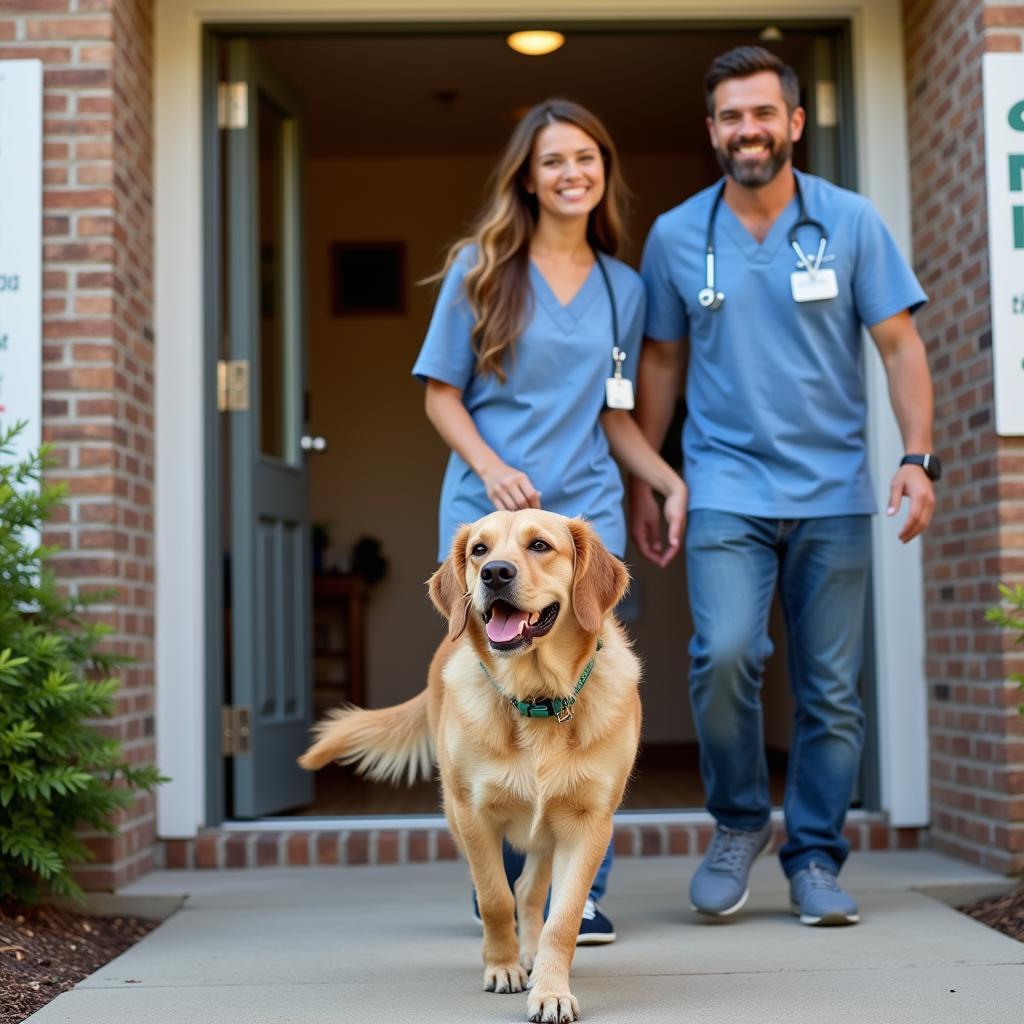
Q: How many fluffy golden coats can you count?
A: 1